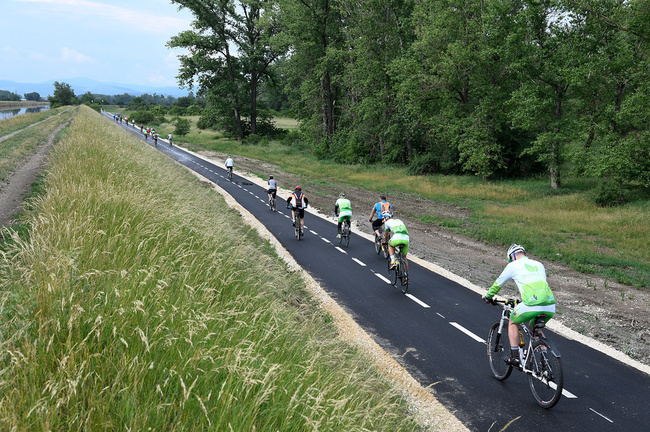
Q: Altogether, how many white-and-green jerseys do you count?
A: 3